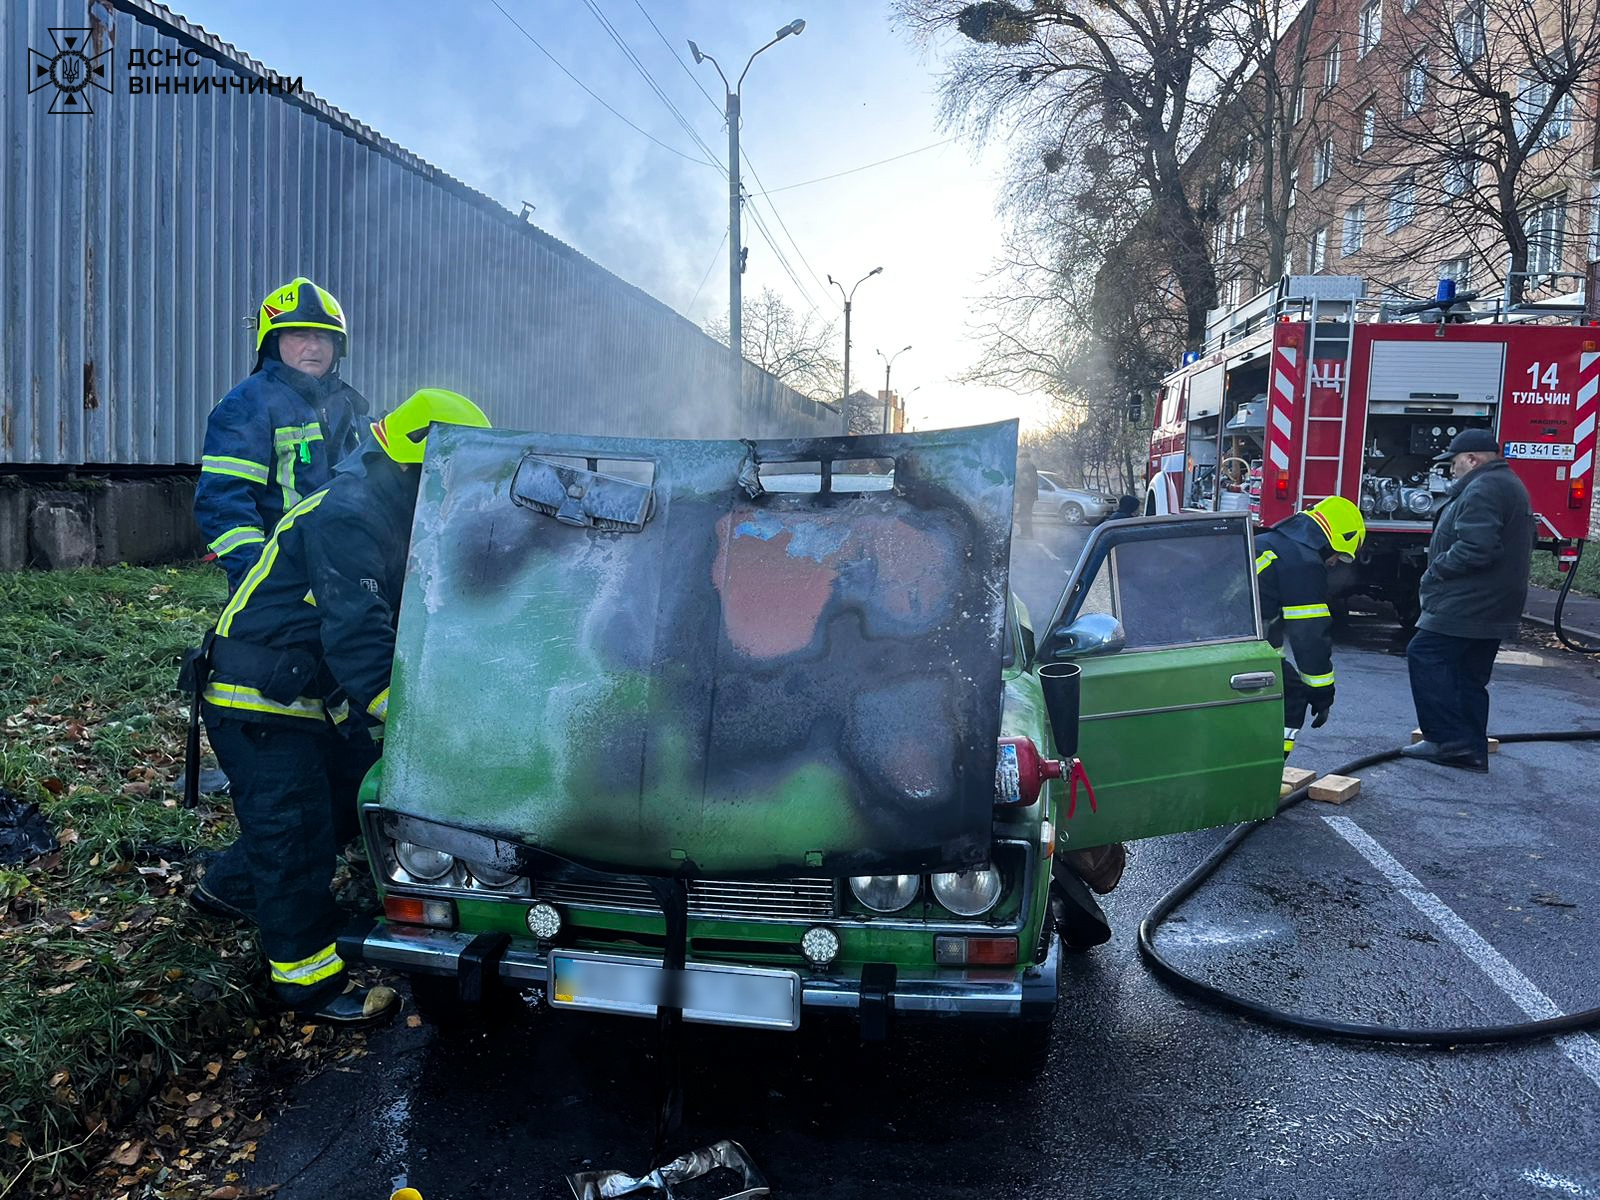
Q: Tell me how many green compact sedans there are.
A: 1